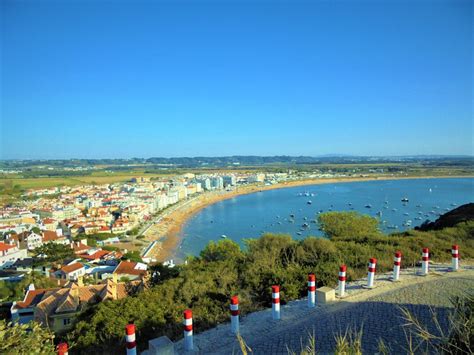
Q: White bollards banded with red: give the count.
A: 11